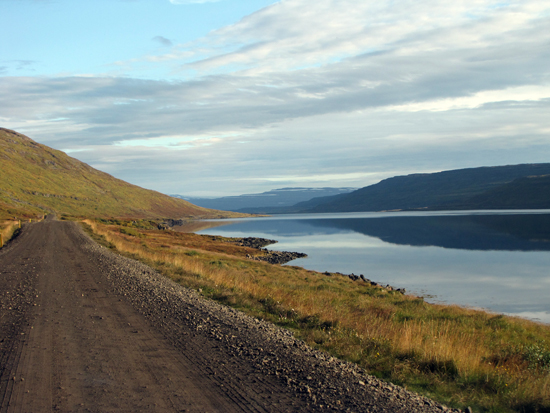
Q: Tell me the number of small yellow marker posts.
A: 3